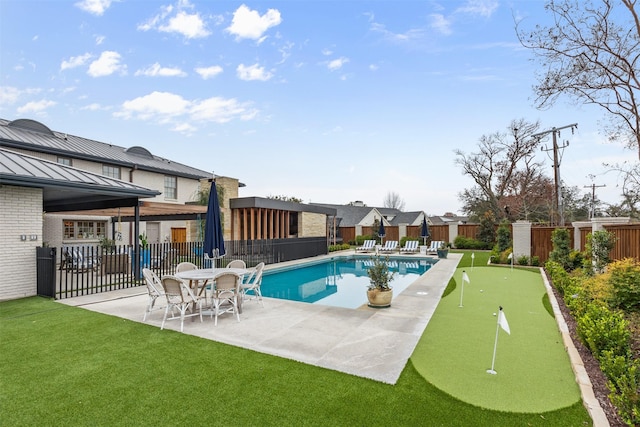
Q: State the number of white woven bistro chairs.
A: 6